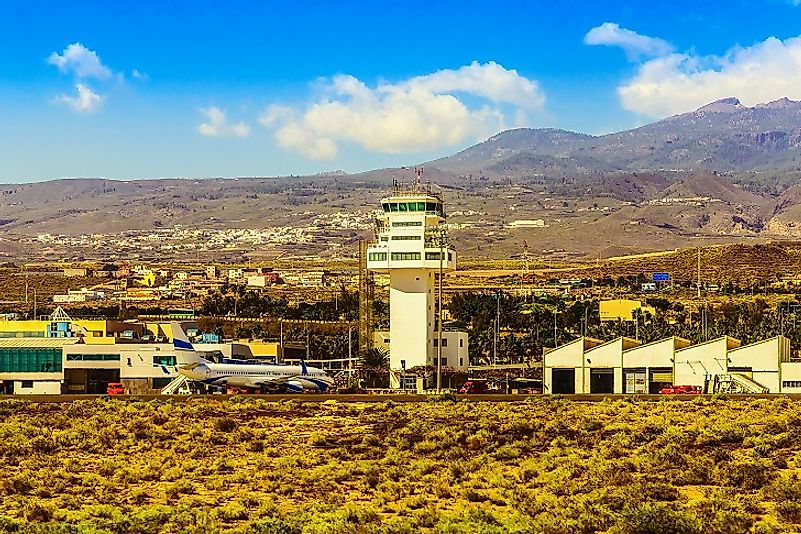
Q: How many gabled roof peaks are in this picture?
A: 5